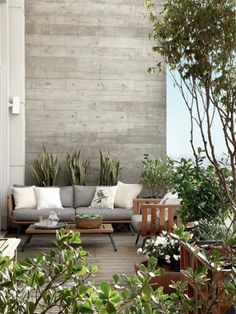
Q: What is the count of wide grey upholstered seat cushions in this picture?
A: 2